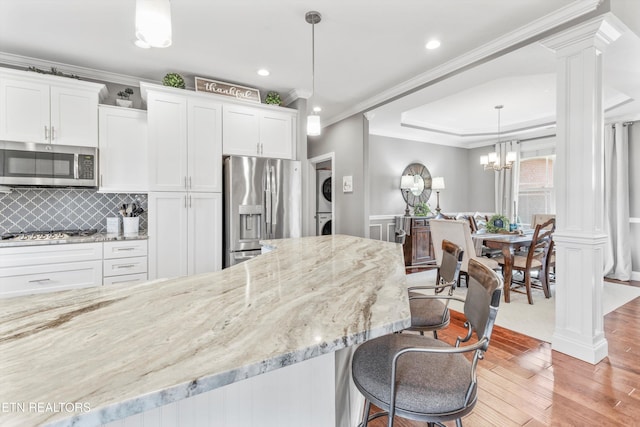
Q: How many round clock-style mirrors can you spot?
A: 1